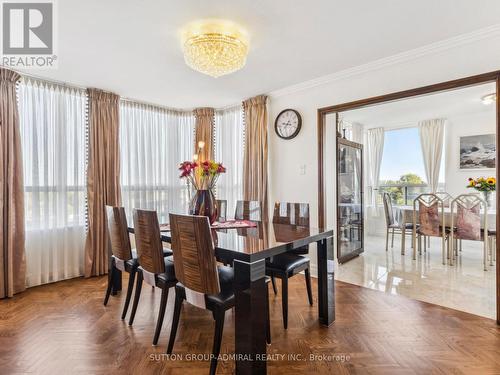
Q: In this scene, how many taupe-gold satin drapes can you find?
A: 4